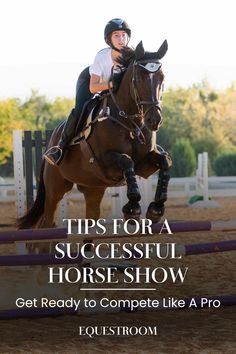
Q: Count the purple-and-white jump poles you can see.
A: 3